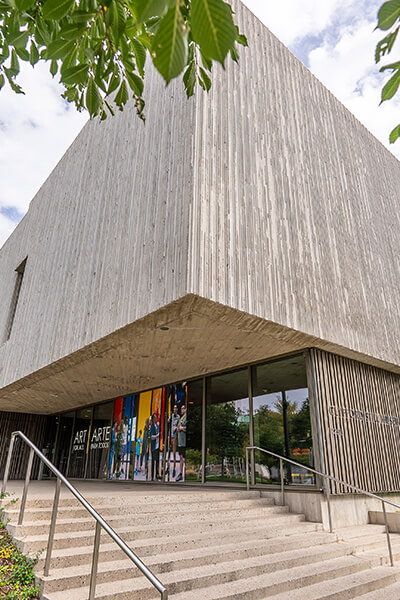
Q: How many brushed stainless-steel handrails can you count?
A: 2